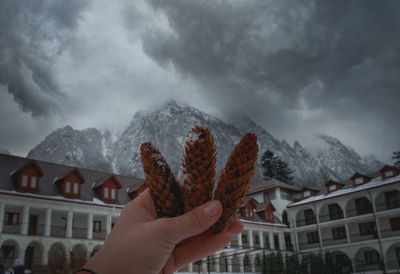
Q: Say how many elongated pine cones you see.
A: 3